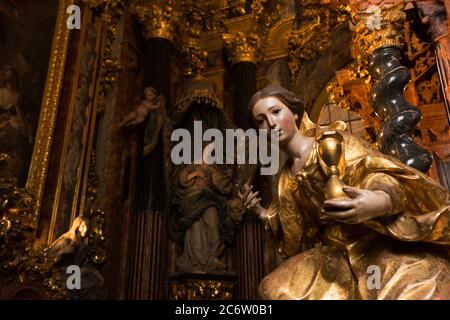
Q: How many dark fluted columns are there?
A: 2